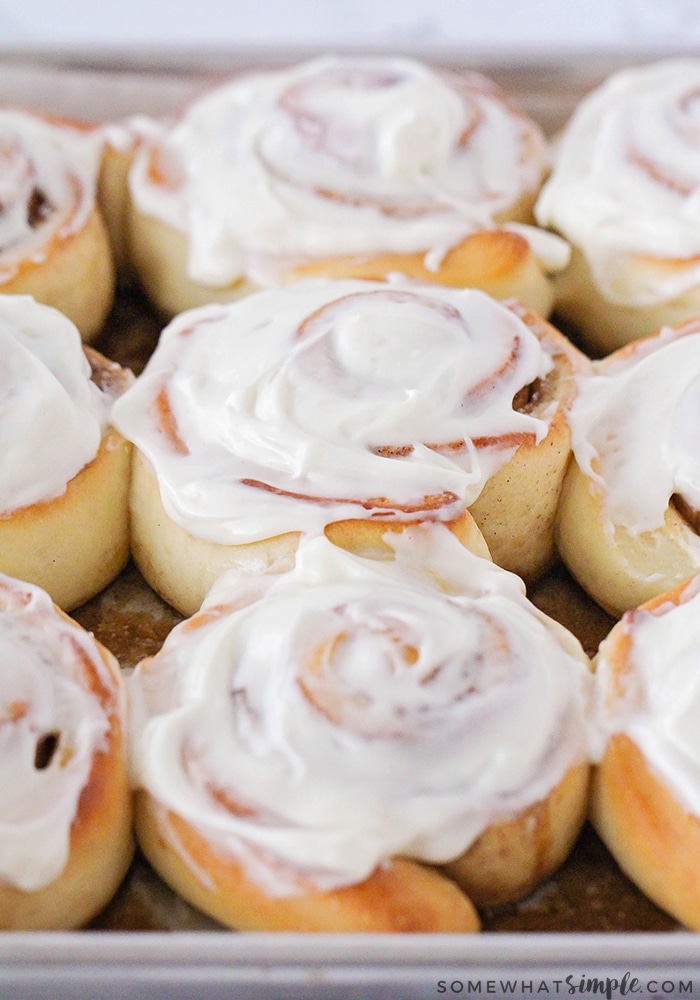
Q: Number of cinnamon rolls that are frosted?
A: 9